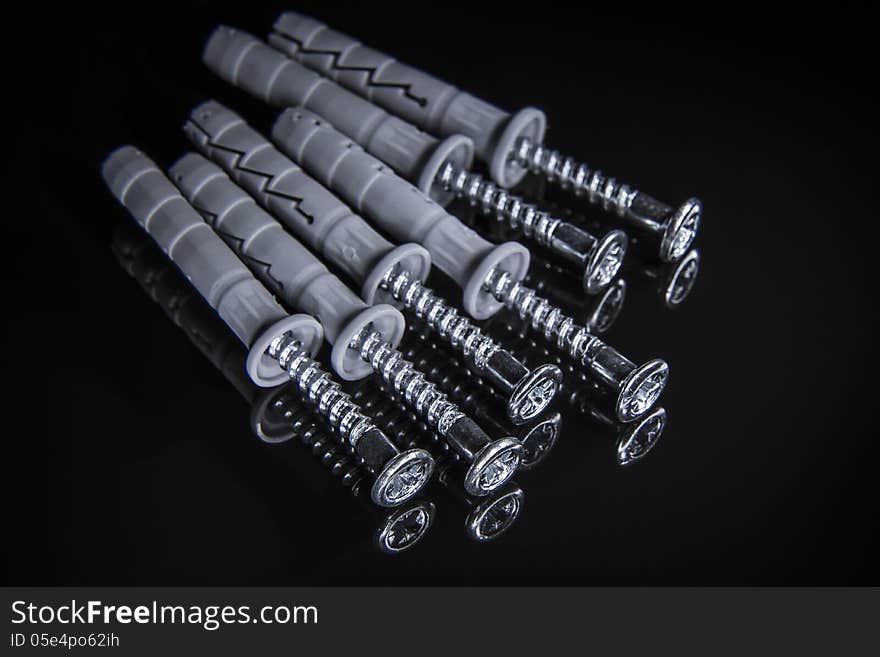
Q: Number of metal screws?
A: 6